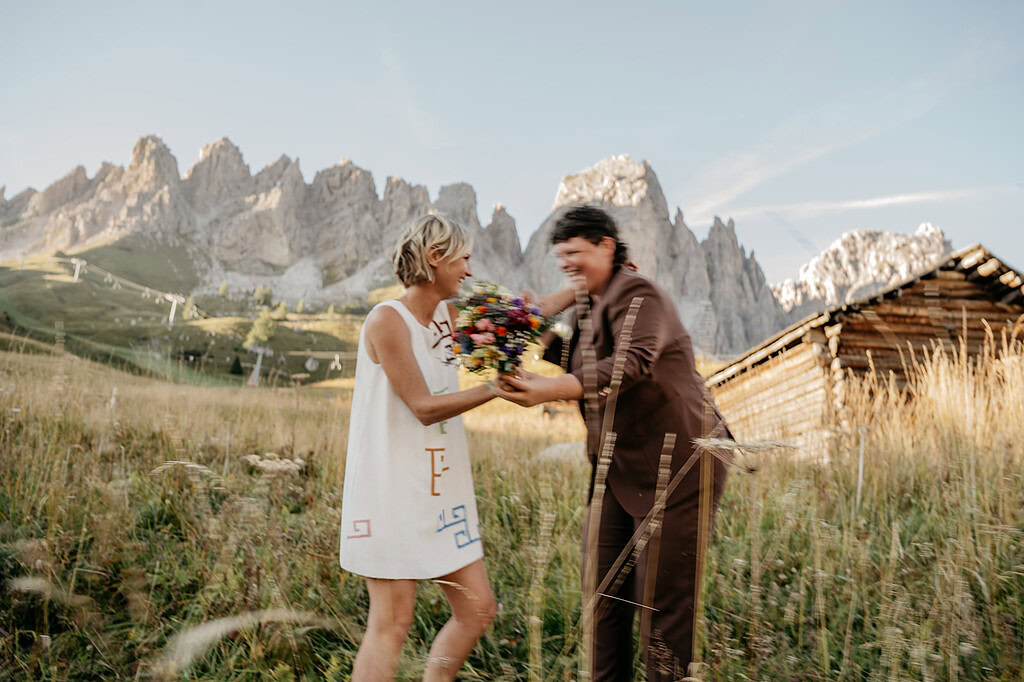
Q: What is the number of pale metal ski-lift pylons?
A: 3